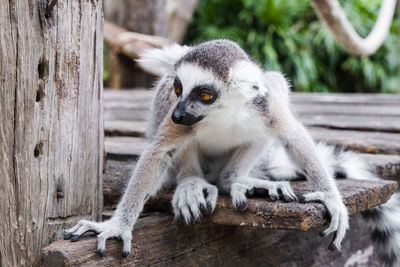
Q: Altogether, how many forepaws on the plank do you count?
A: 2